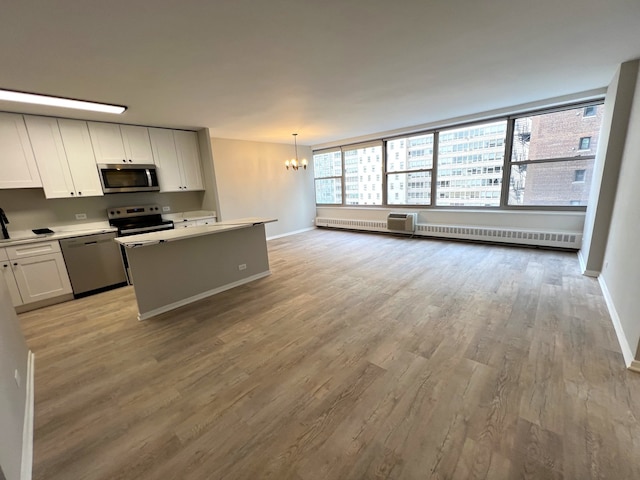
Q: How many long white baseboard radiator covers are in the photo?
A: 2